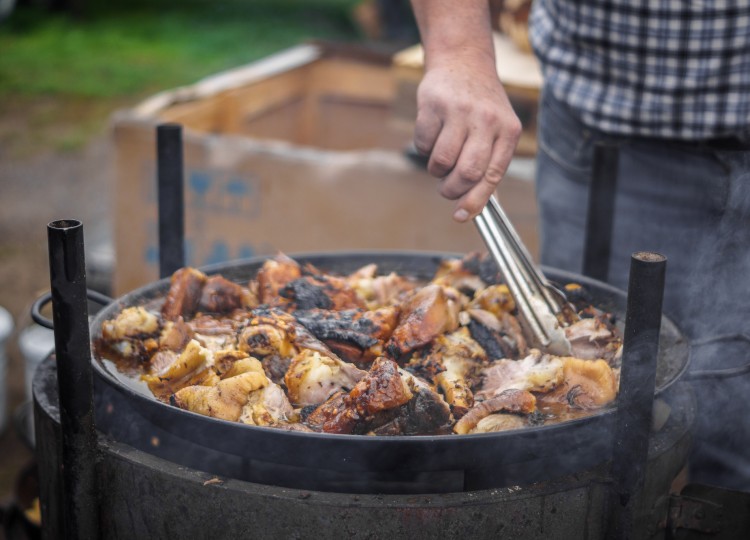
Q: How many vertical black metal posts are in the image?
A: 4